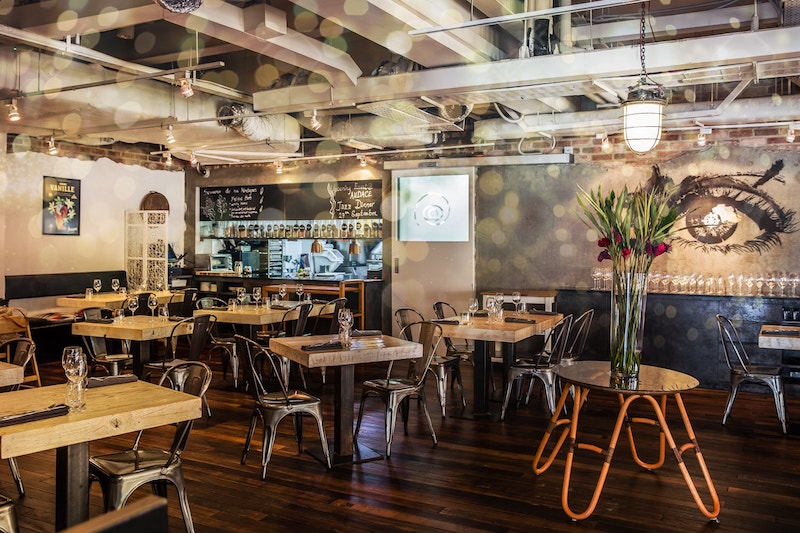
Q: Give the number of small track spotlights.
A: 12